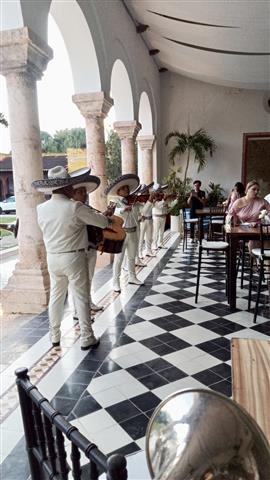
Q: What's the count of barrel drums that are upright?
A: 0